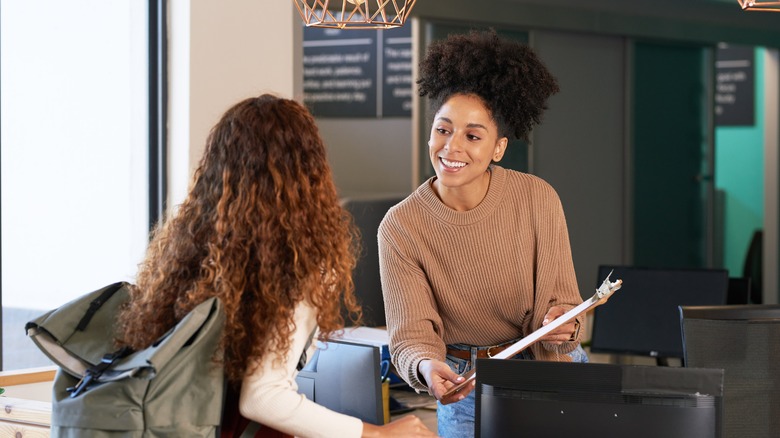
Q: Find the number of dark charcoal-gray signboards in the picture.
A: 3